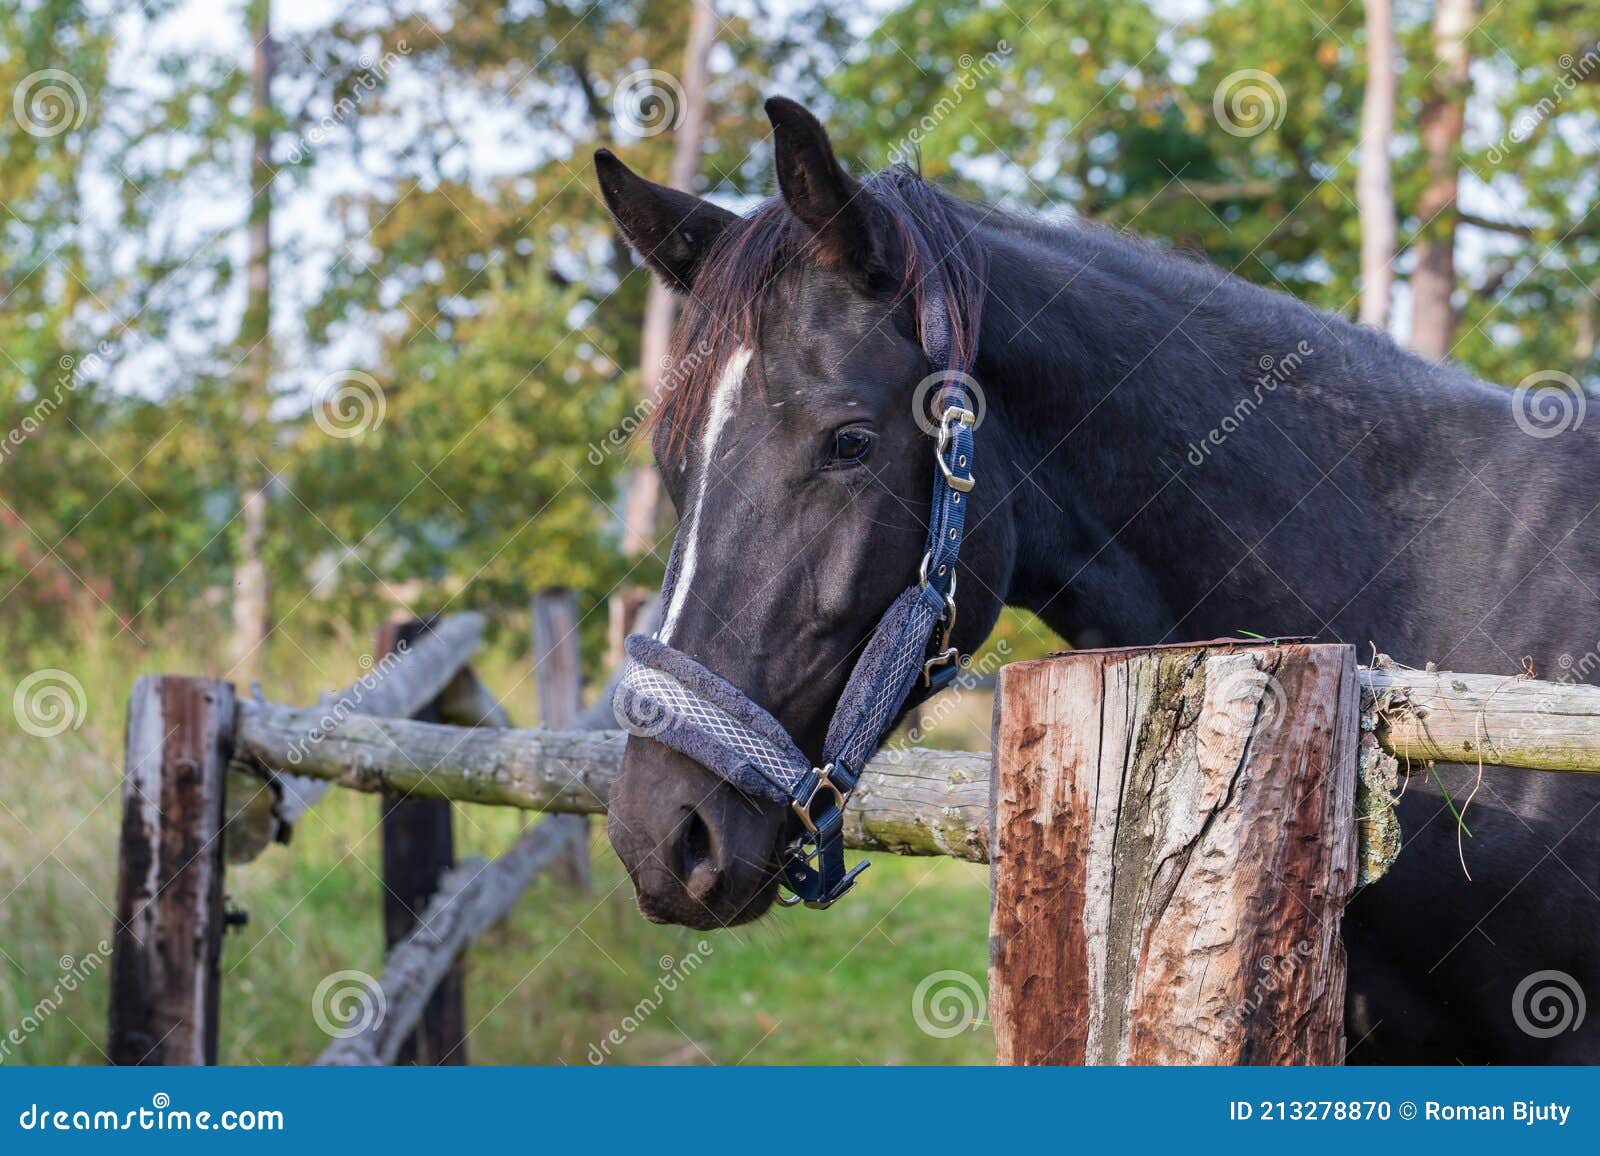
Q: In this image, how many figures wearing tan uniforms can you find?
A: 0